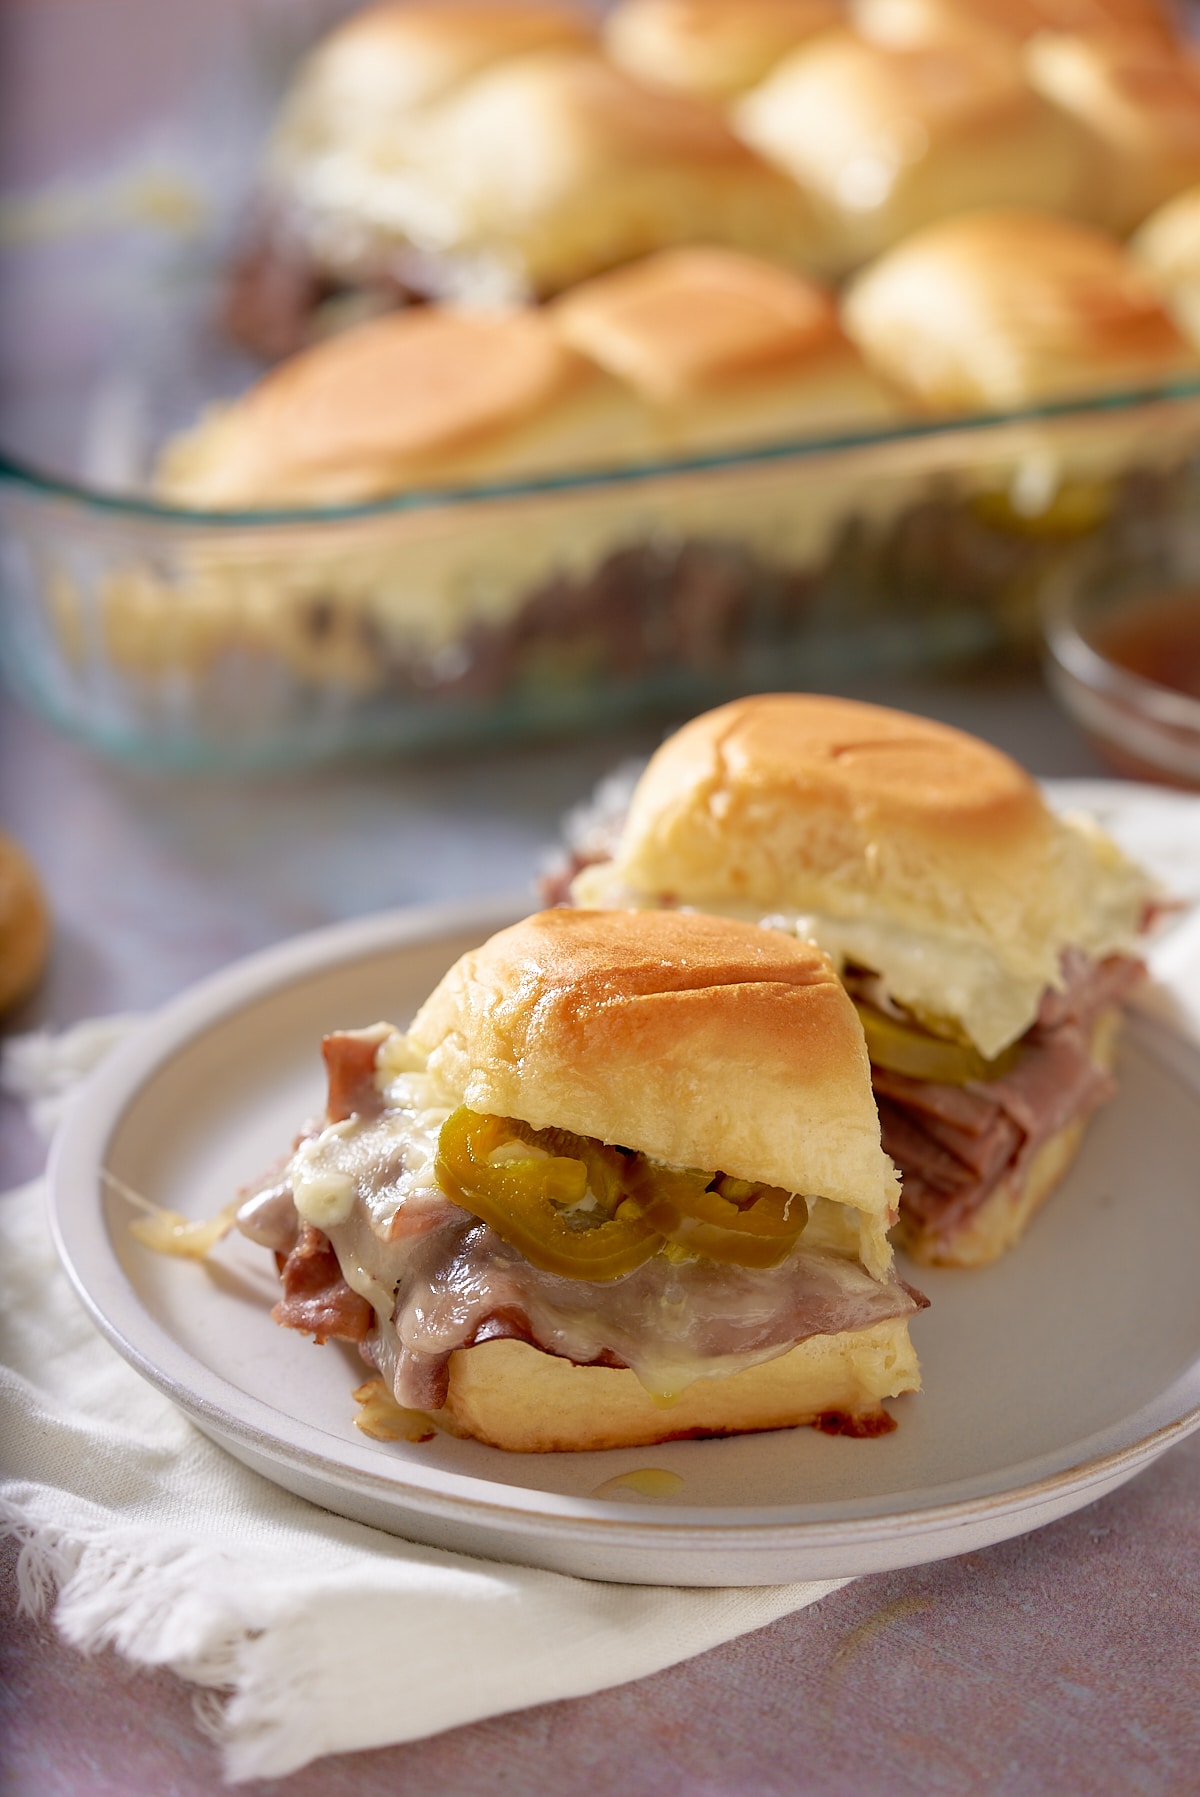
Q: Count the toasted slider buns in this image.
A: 12